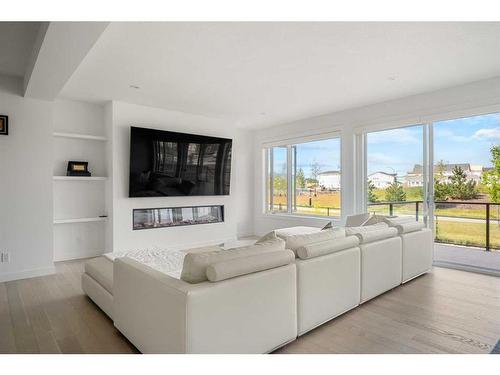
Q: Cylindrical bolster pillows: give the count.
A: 4